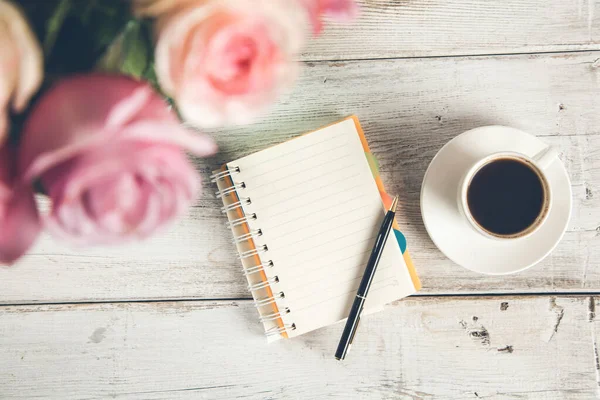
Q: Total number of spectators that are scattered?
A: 0